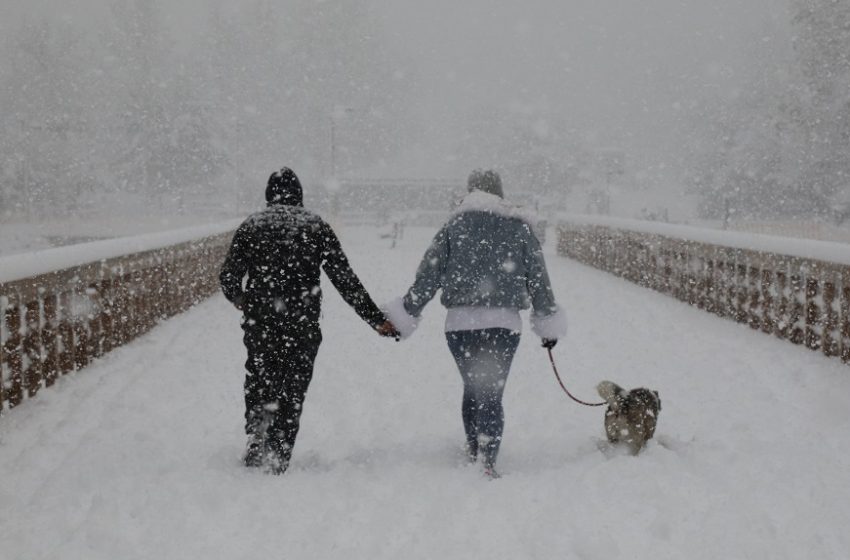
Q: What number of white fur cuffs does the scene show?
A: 2